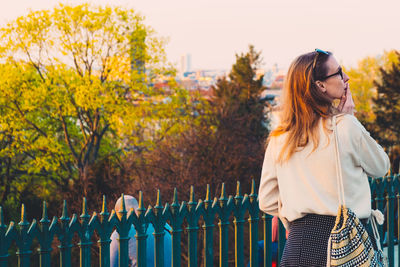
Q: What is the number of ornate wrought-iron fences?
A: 1